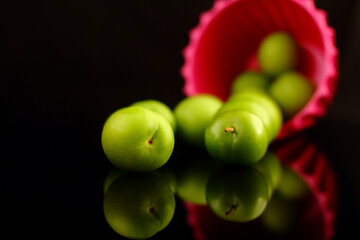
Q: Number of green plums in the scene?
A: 9